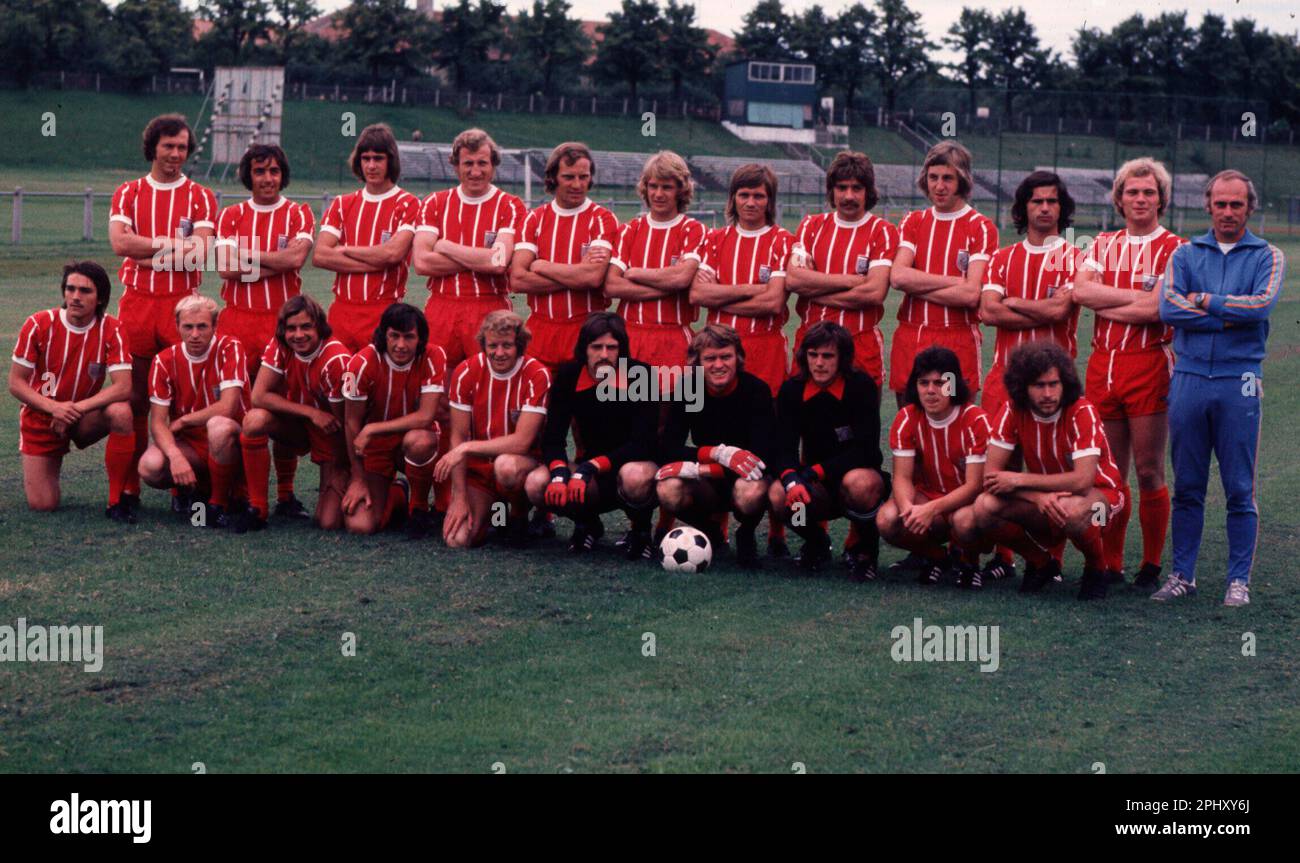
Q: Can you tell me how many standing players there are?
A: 11